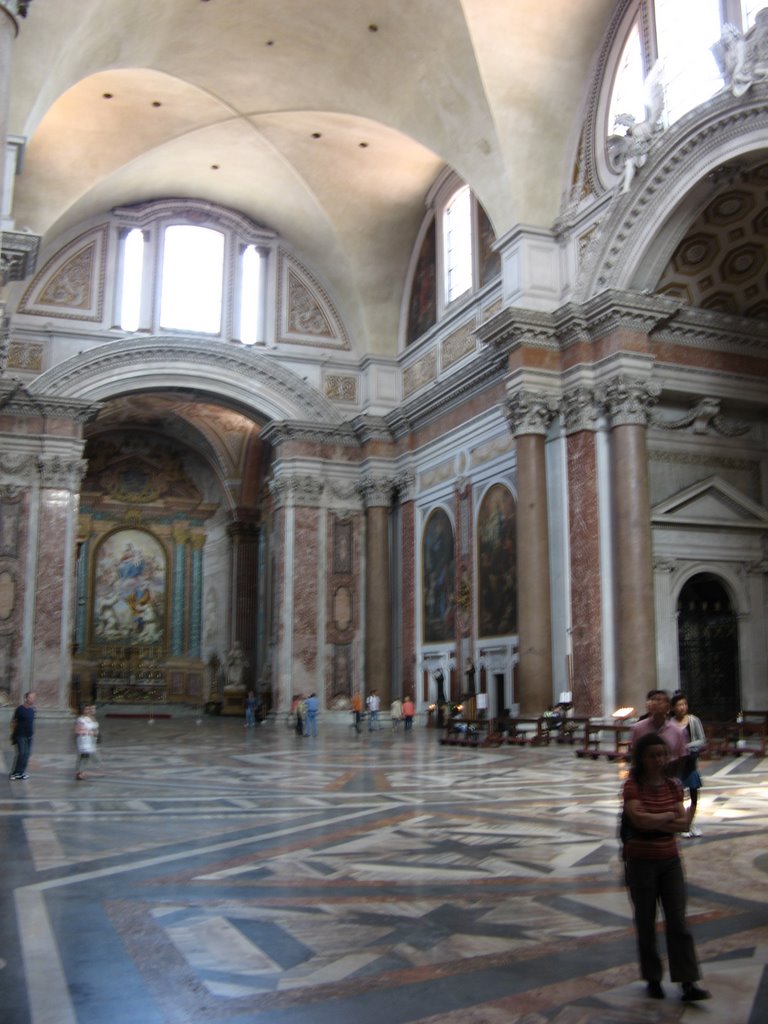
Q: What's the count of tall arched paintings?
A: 3